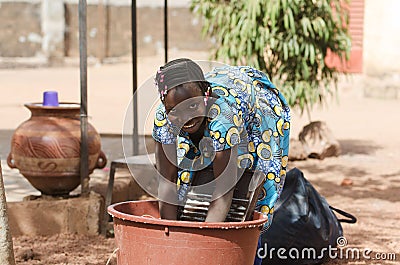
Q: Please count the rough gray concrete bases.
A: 1